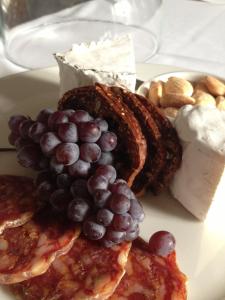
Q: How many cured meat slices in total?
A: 4